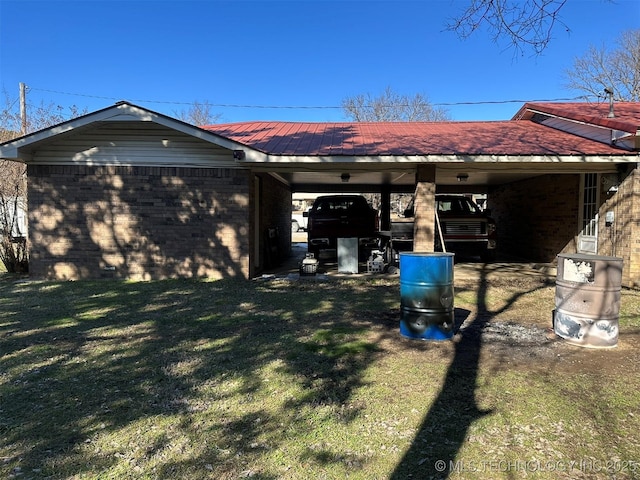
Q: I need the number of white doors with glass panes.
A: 1